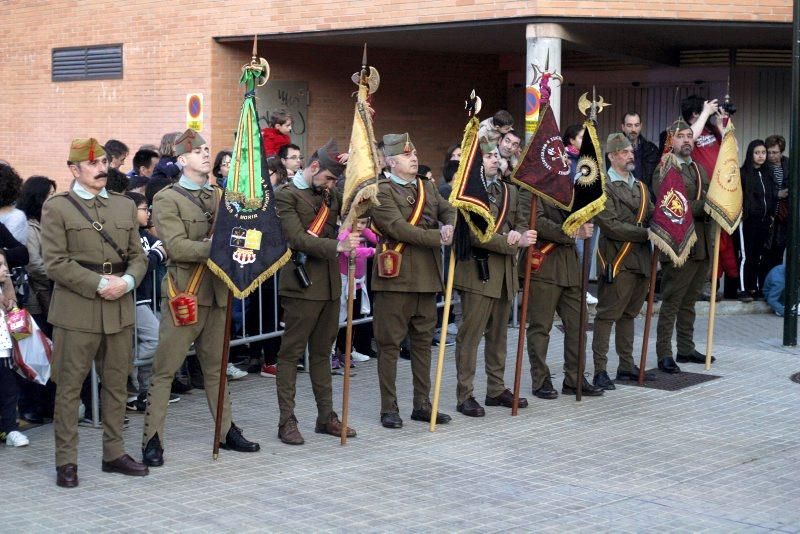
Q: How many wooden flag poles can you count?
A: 7